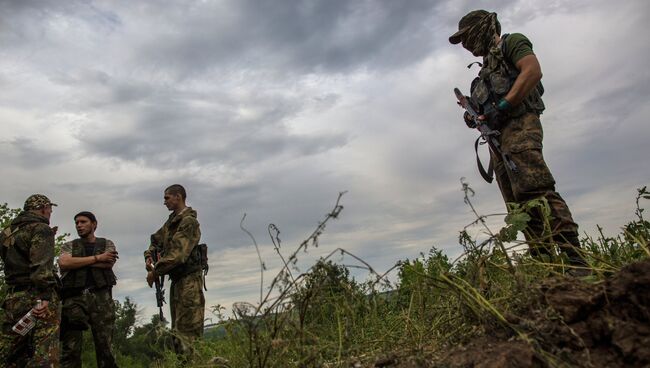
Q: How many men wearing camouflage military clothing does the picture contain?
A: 4